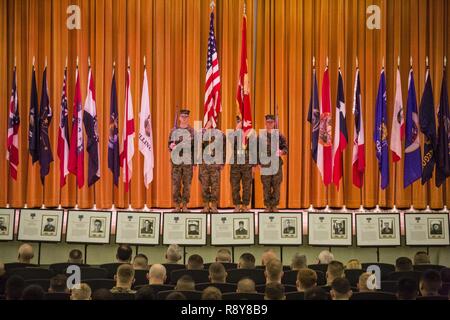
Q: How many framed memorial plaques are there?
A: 10